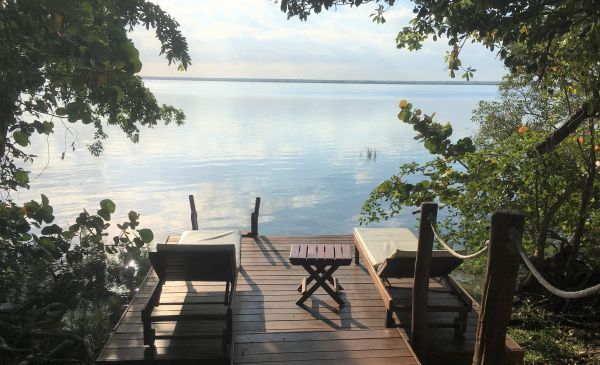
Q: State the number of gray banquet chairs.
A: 0